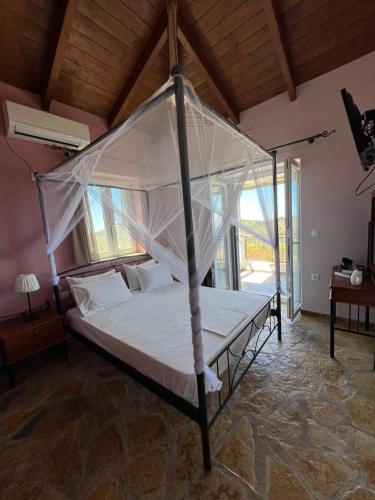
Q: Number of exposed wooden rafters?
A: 5